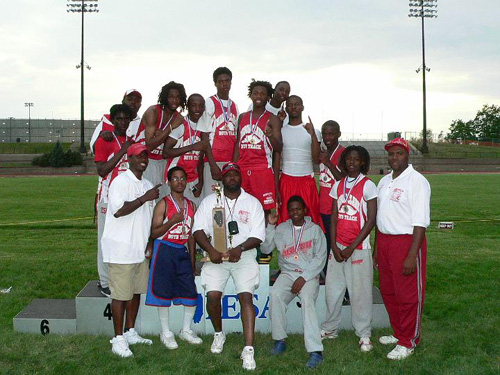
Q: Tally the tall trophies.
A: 1